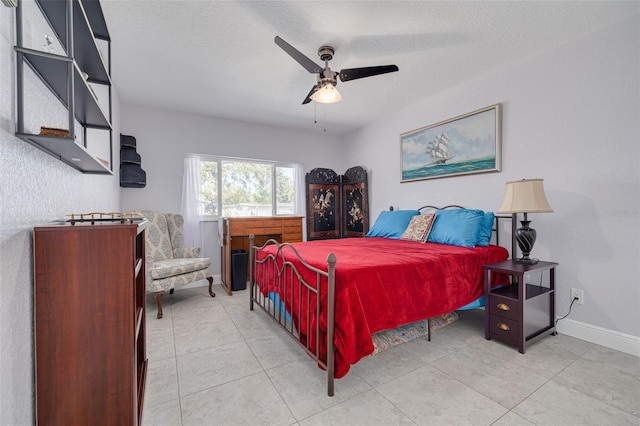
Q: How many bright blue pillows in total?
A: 3